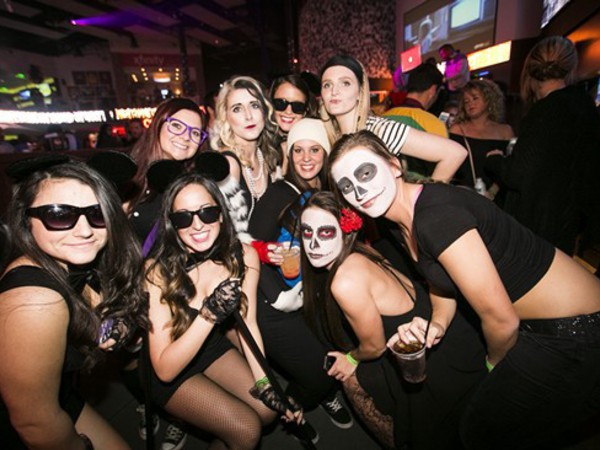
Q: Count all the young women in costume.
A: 9